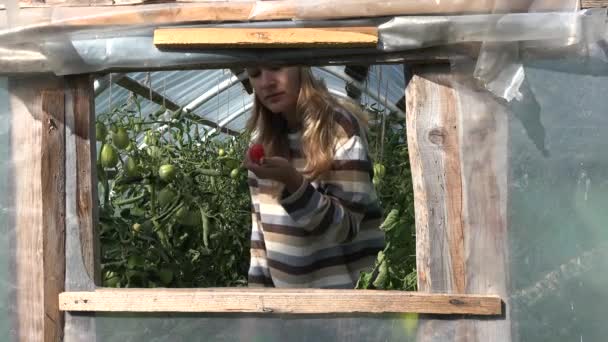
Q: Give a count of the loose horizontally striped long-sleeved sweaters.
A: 1